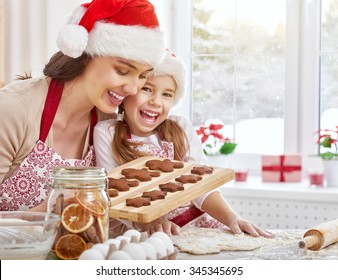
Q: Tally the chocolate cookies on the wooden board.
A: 9